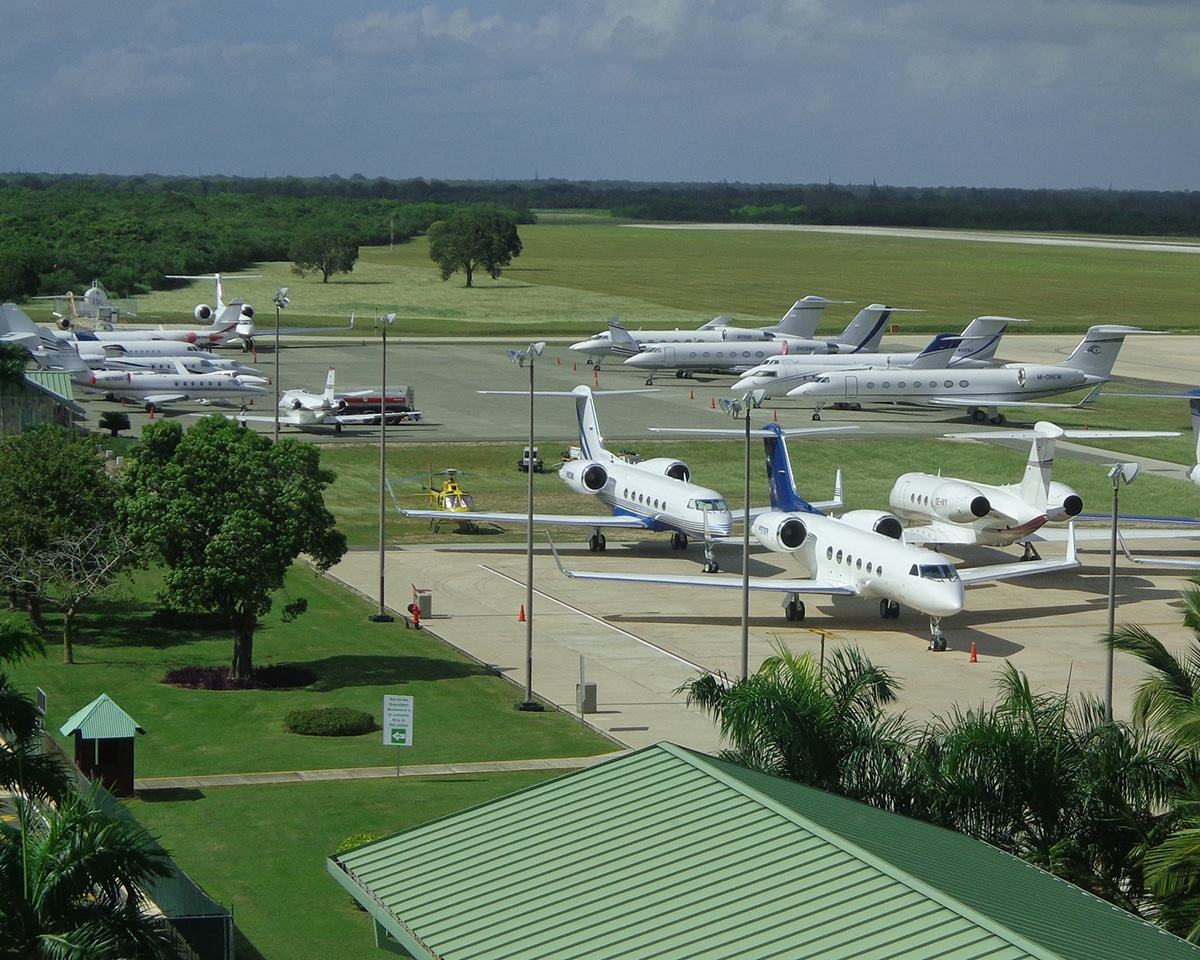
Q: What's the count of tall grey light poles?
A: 5